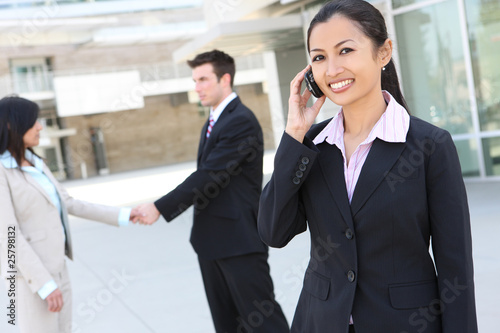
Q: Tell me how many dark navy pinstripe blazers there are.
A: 1